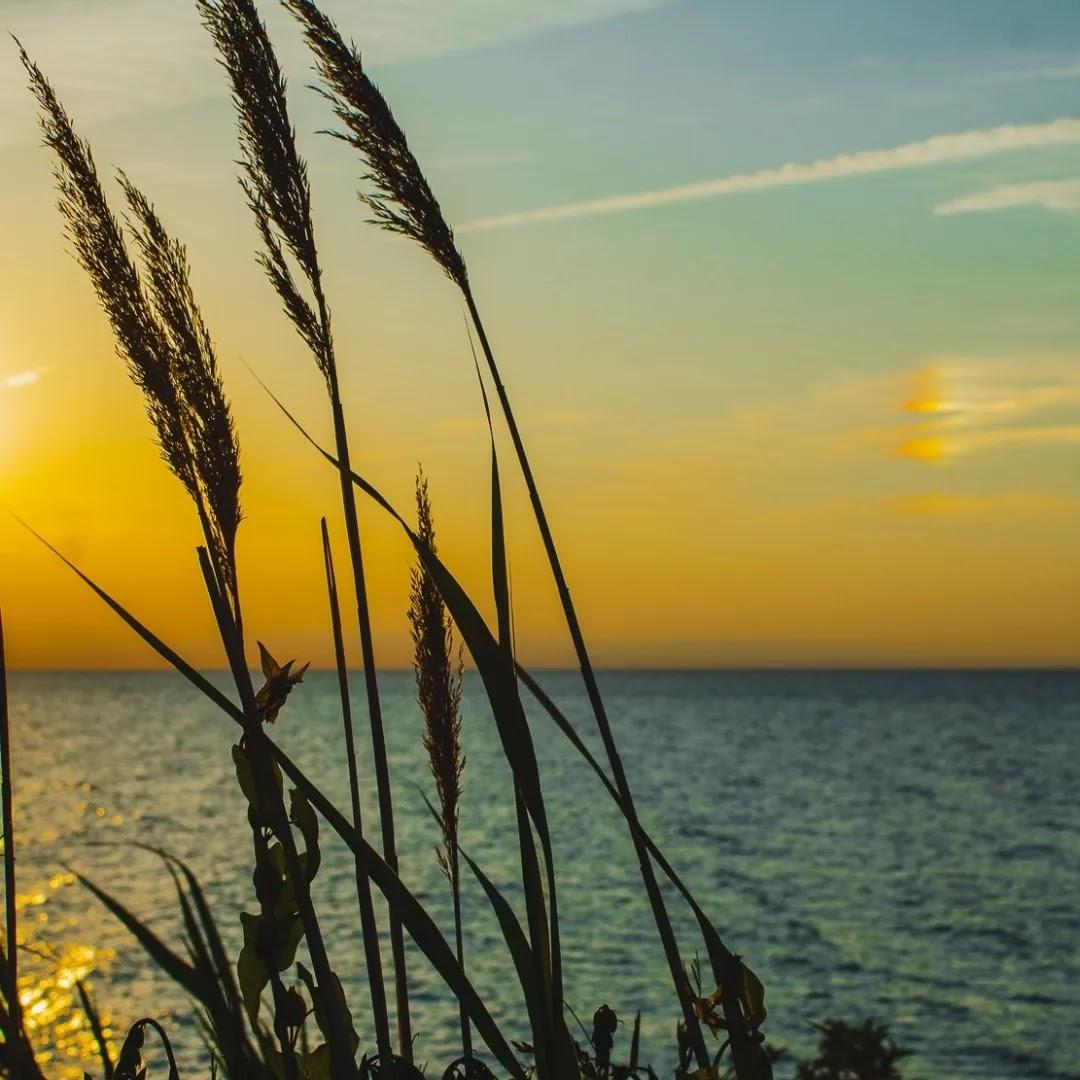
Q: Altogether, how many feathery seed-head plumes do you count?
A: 5